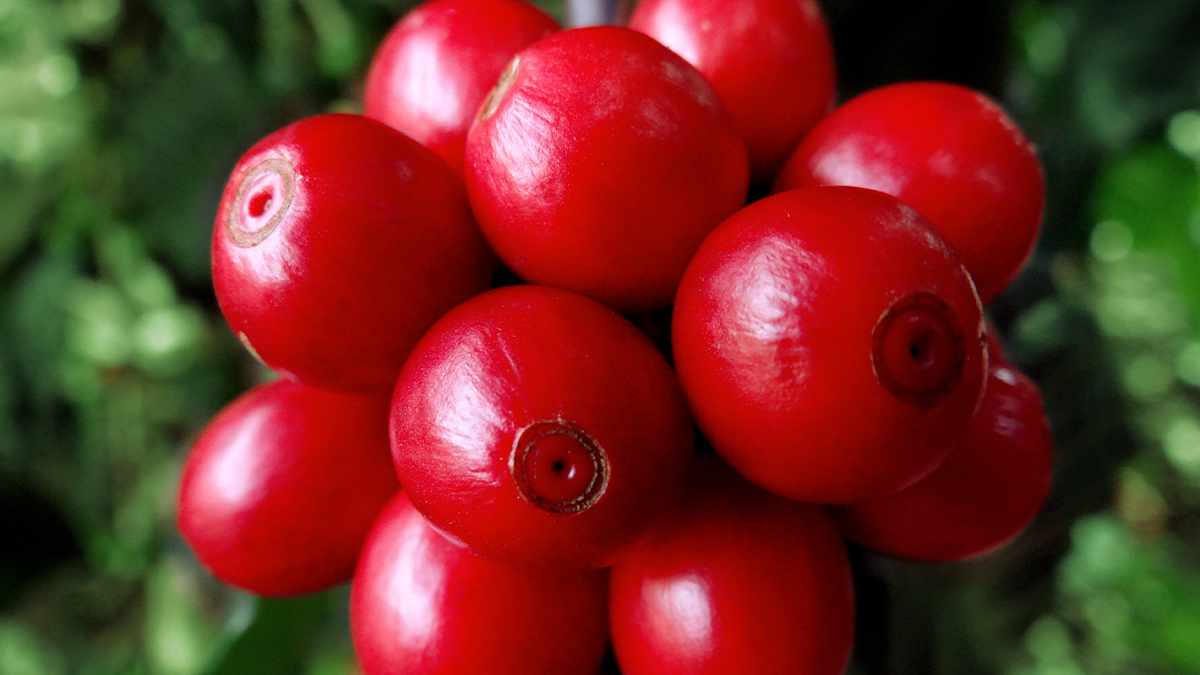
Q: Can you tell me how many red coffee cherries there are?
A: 11